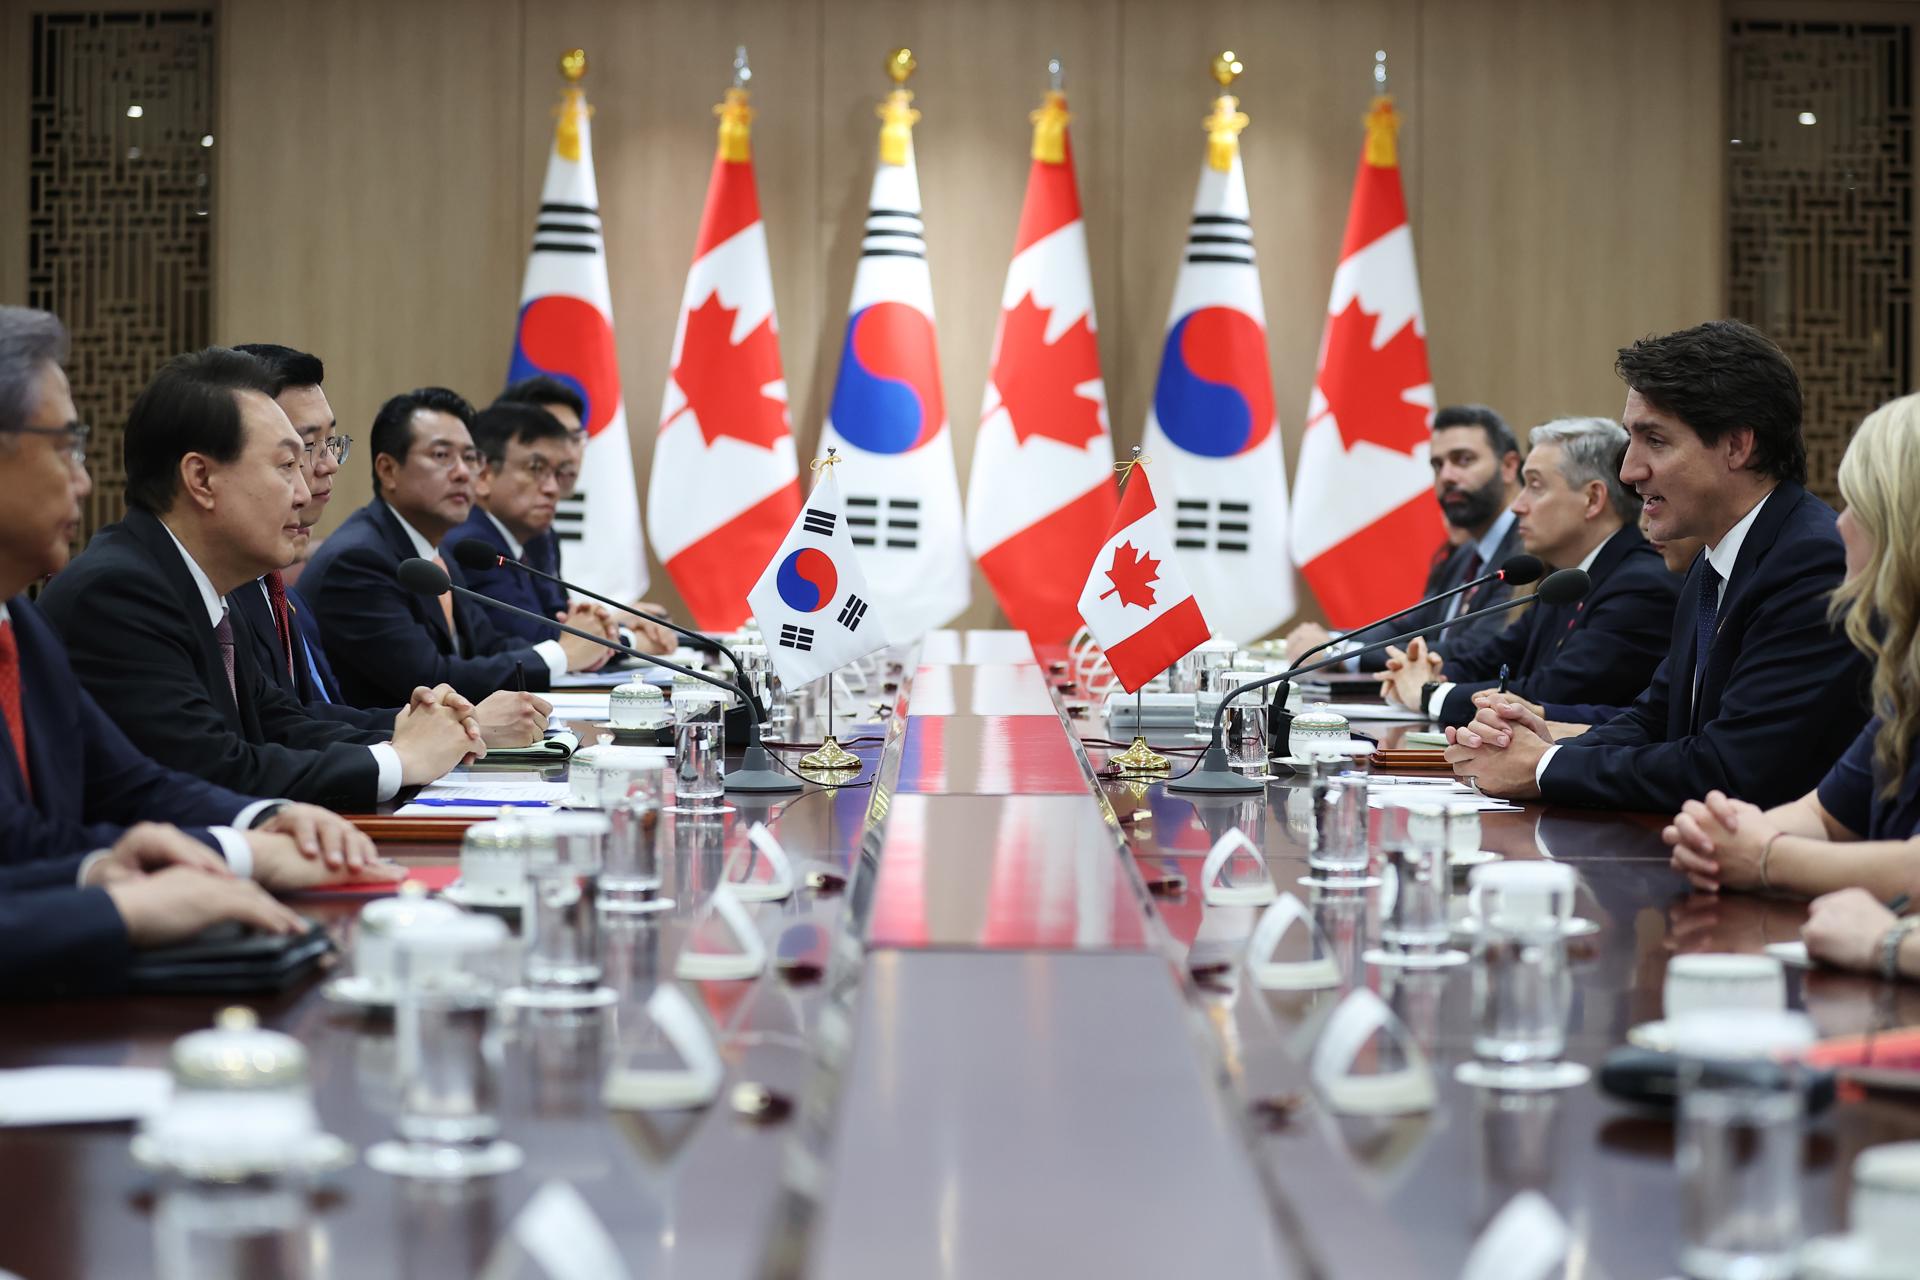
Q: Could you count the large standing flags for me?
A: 6